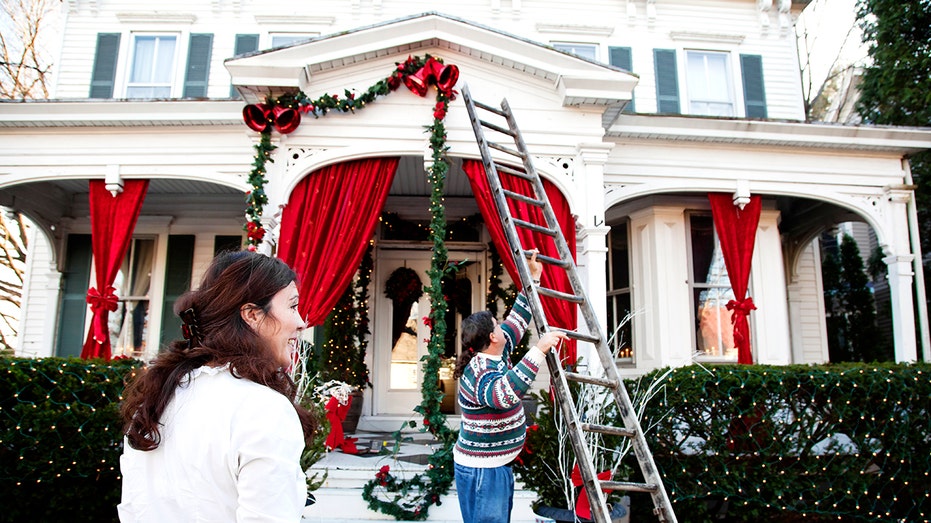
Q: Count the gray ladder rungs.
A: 12